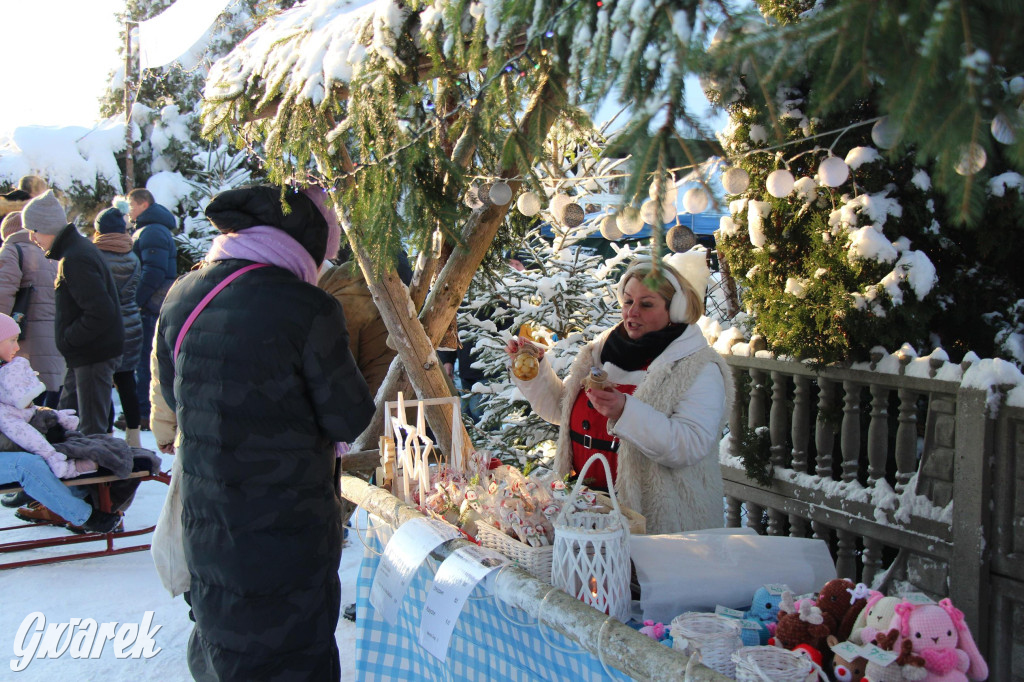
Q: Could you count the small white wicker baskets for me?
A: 2